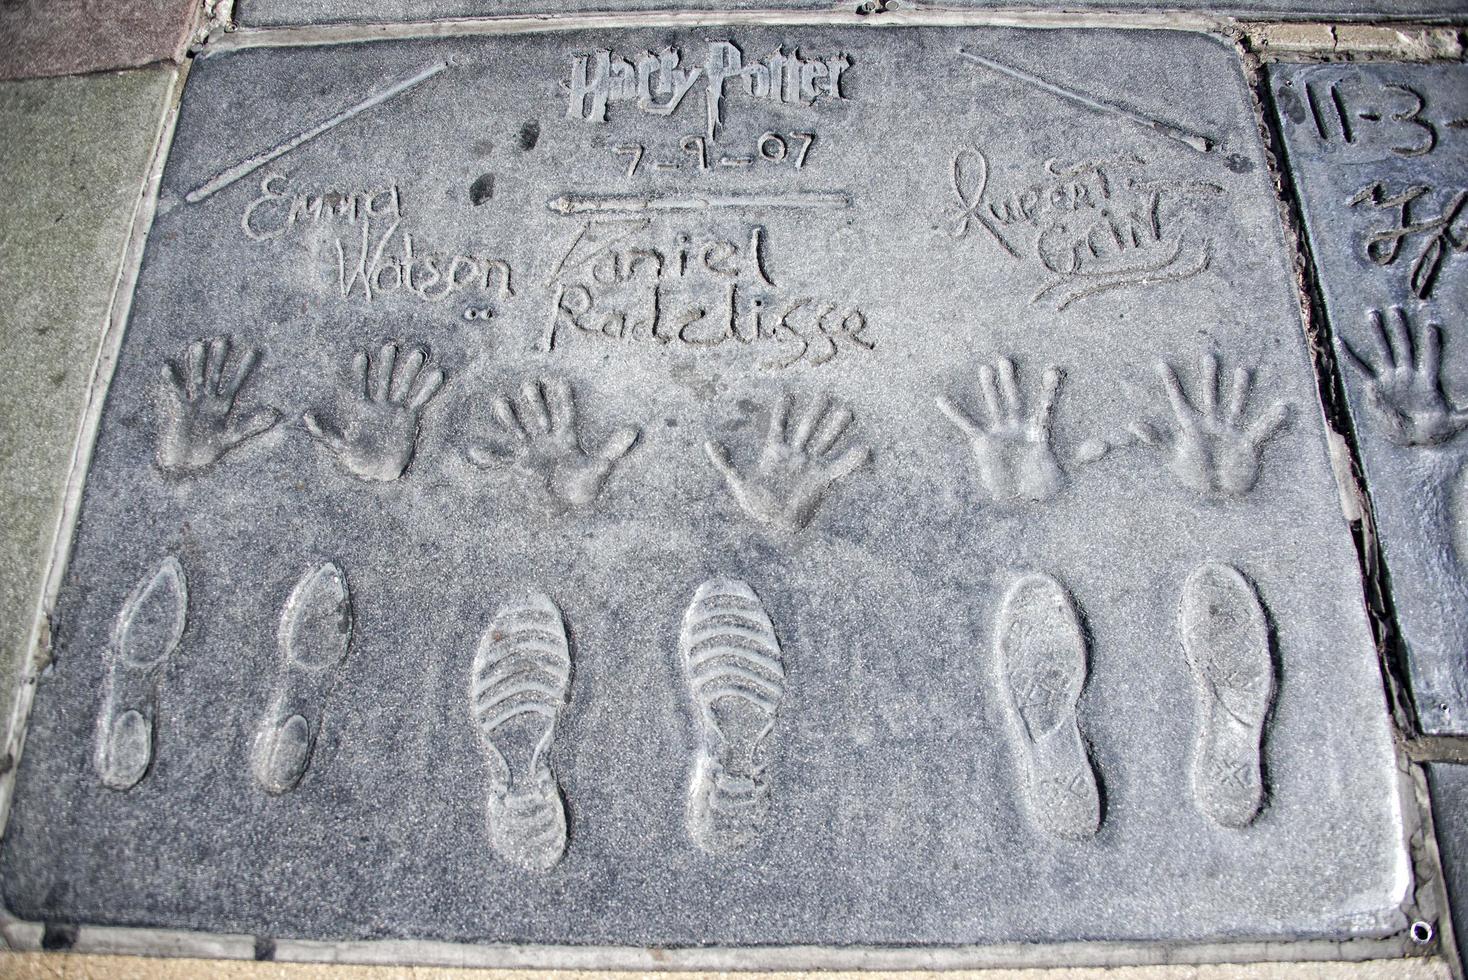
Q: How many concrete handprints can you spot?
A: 7